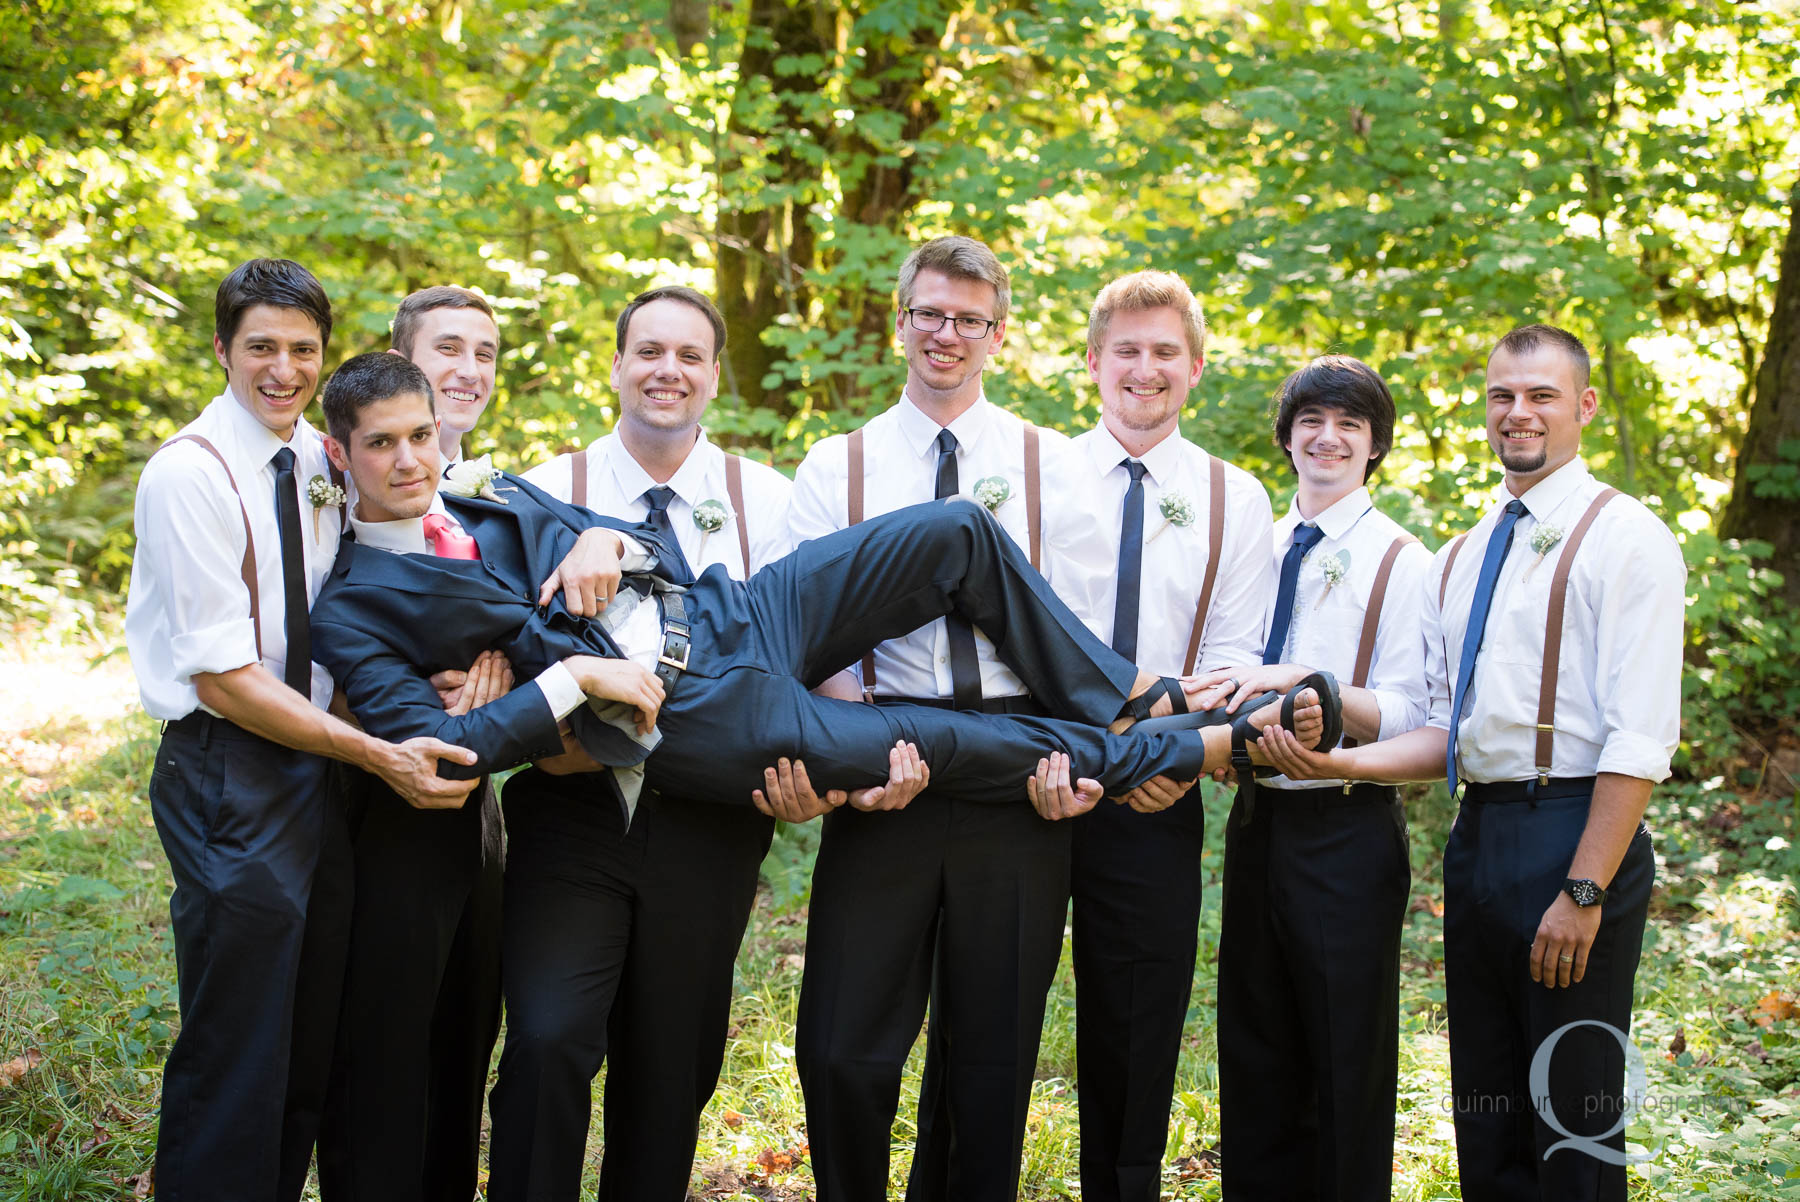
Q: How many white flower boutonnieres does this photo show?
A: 7